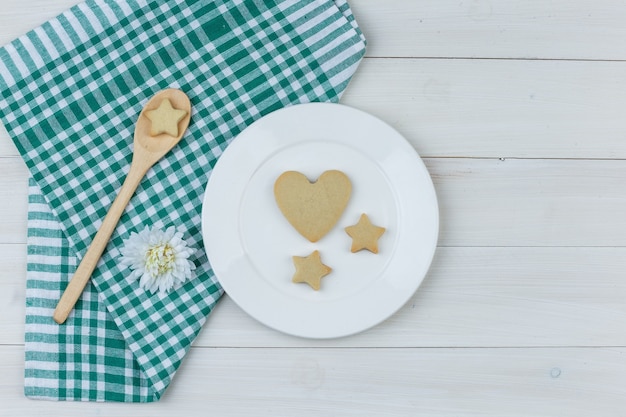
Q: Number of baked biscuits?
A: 4